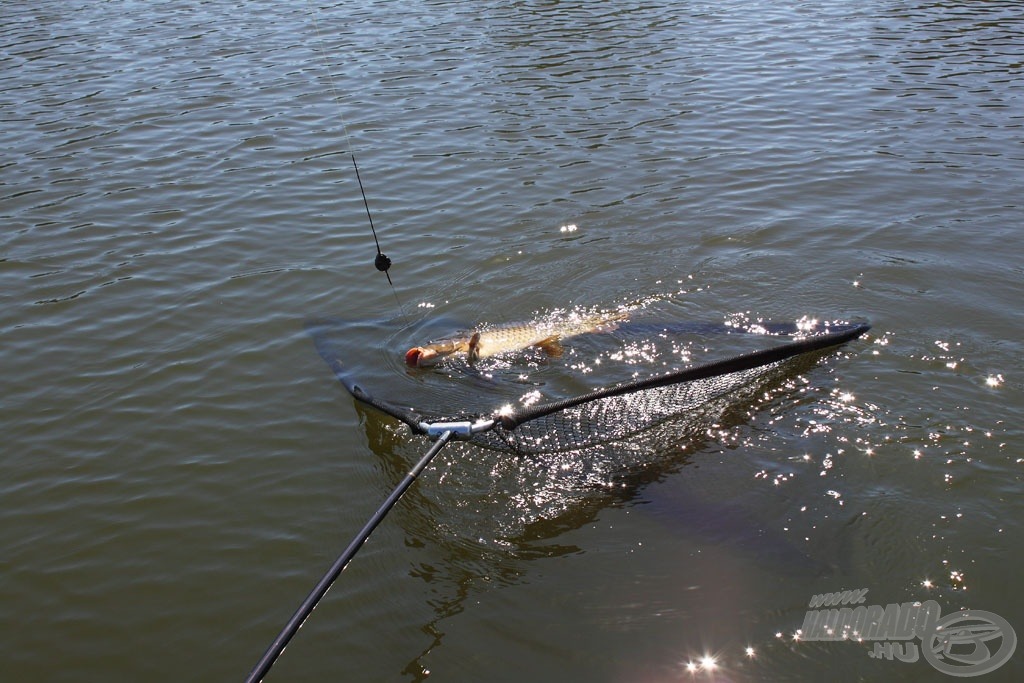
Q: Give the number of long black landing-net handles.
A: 1